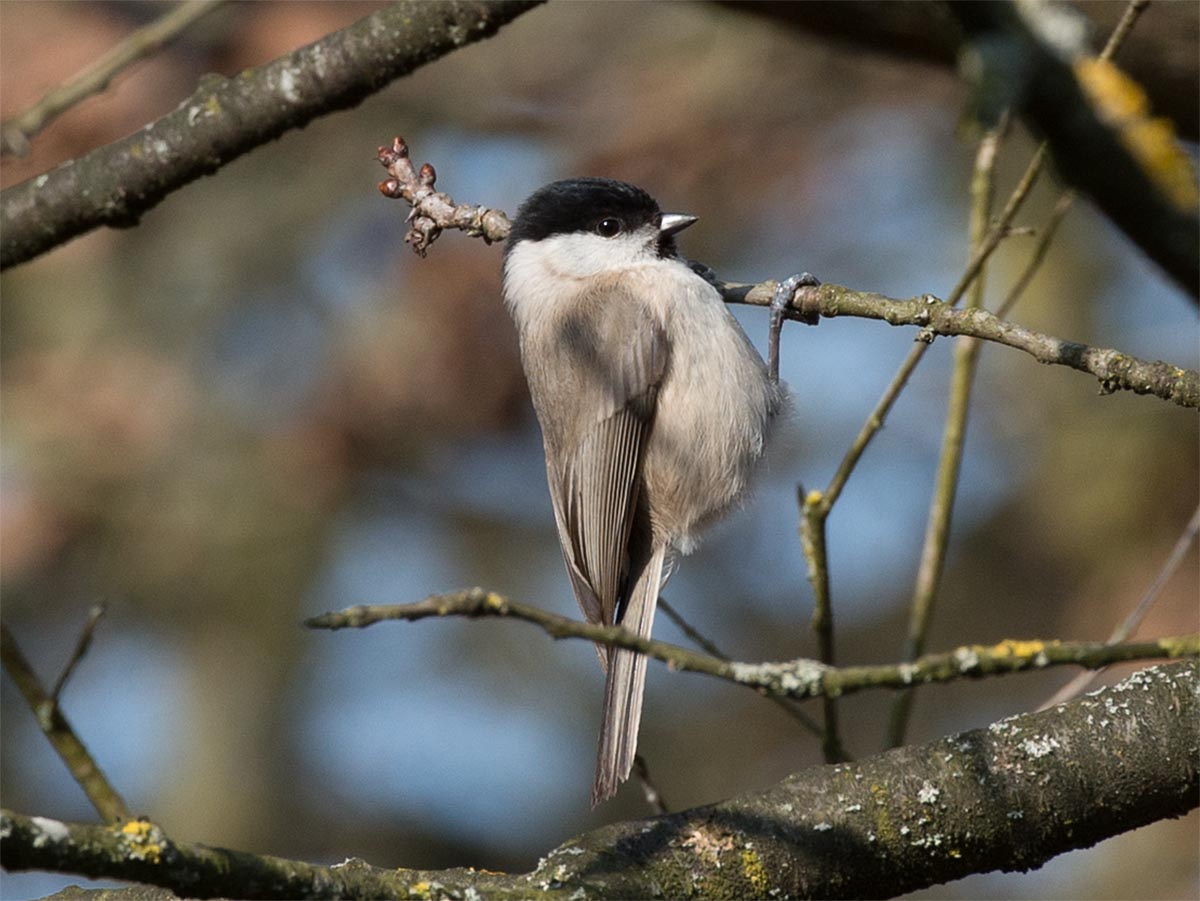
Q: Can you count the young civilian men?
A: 0